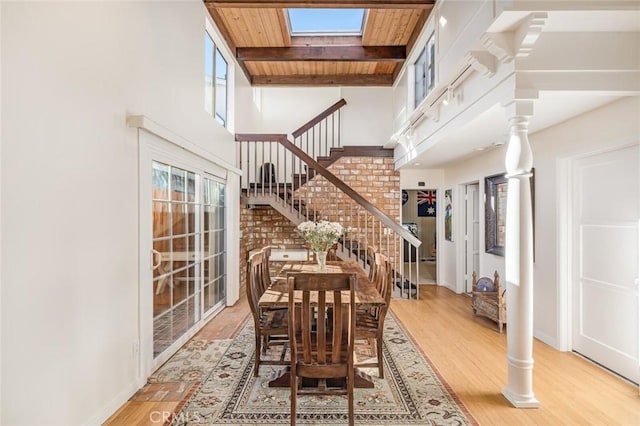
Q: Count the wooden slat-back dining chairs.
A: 6